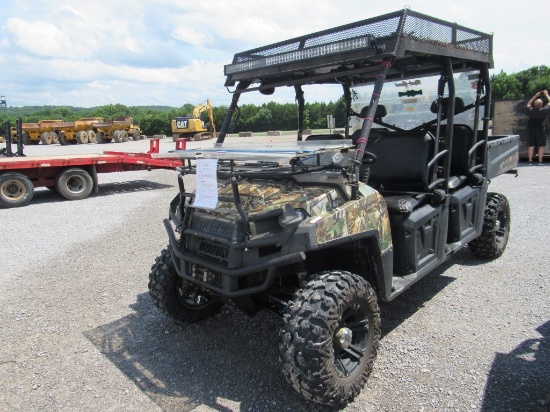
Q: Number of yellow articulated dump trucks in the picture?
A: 3